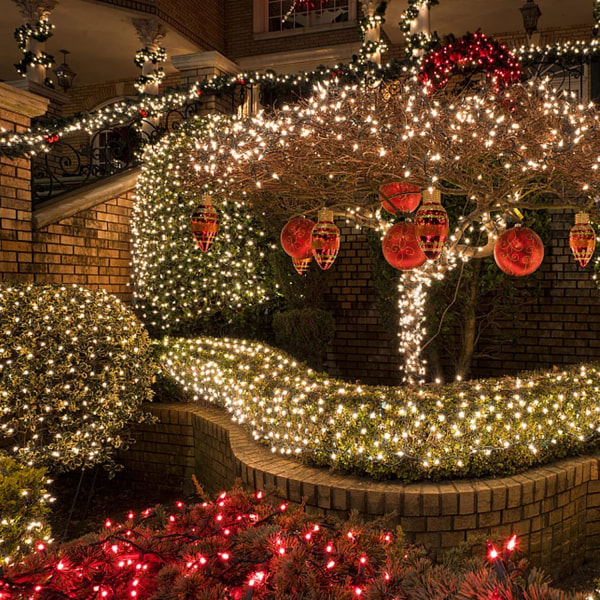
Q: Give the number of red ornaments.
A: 9